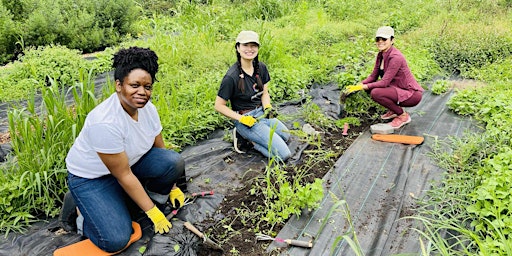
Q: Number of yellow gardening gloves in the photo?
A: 5